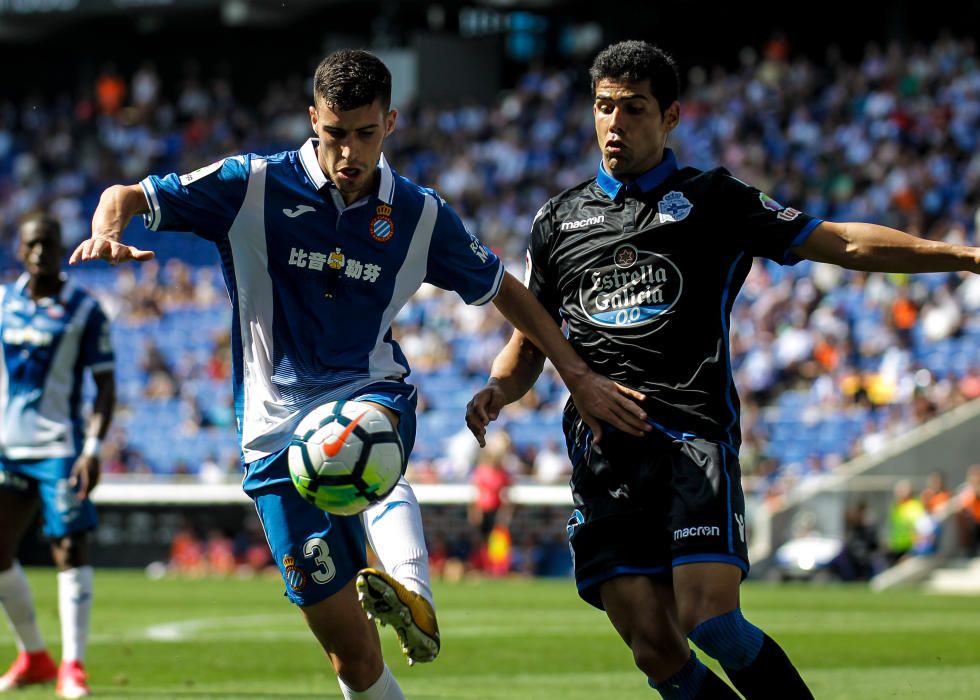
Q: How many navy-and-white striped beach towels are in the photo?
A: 0